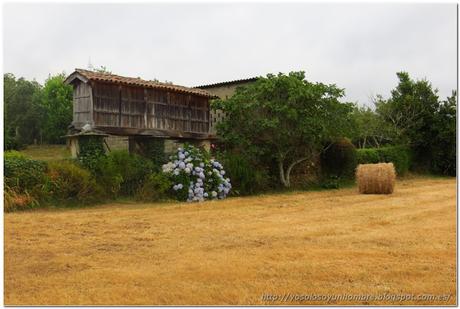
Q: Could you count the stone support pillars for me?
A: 3